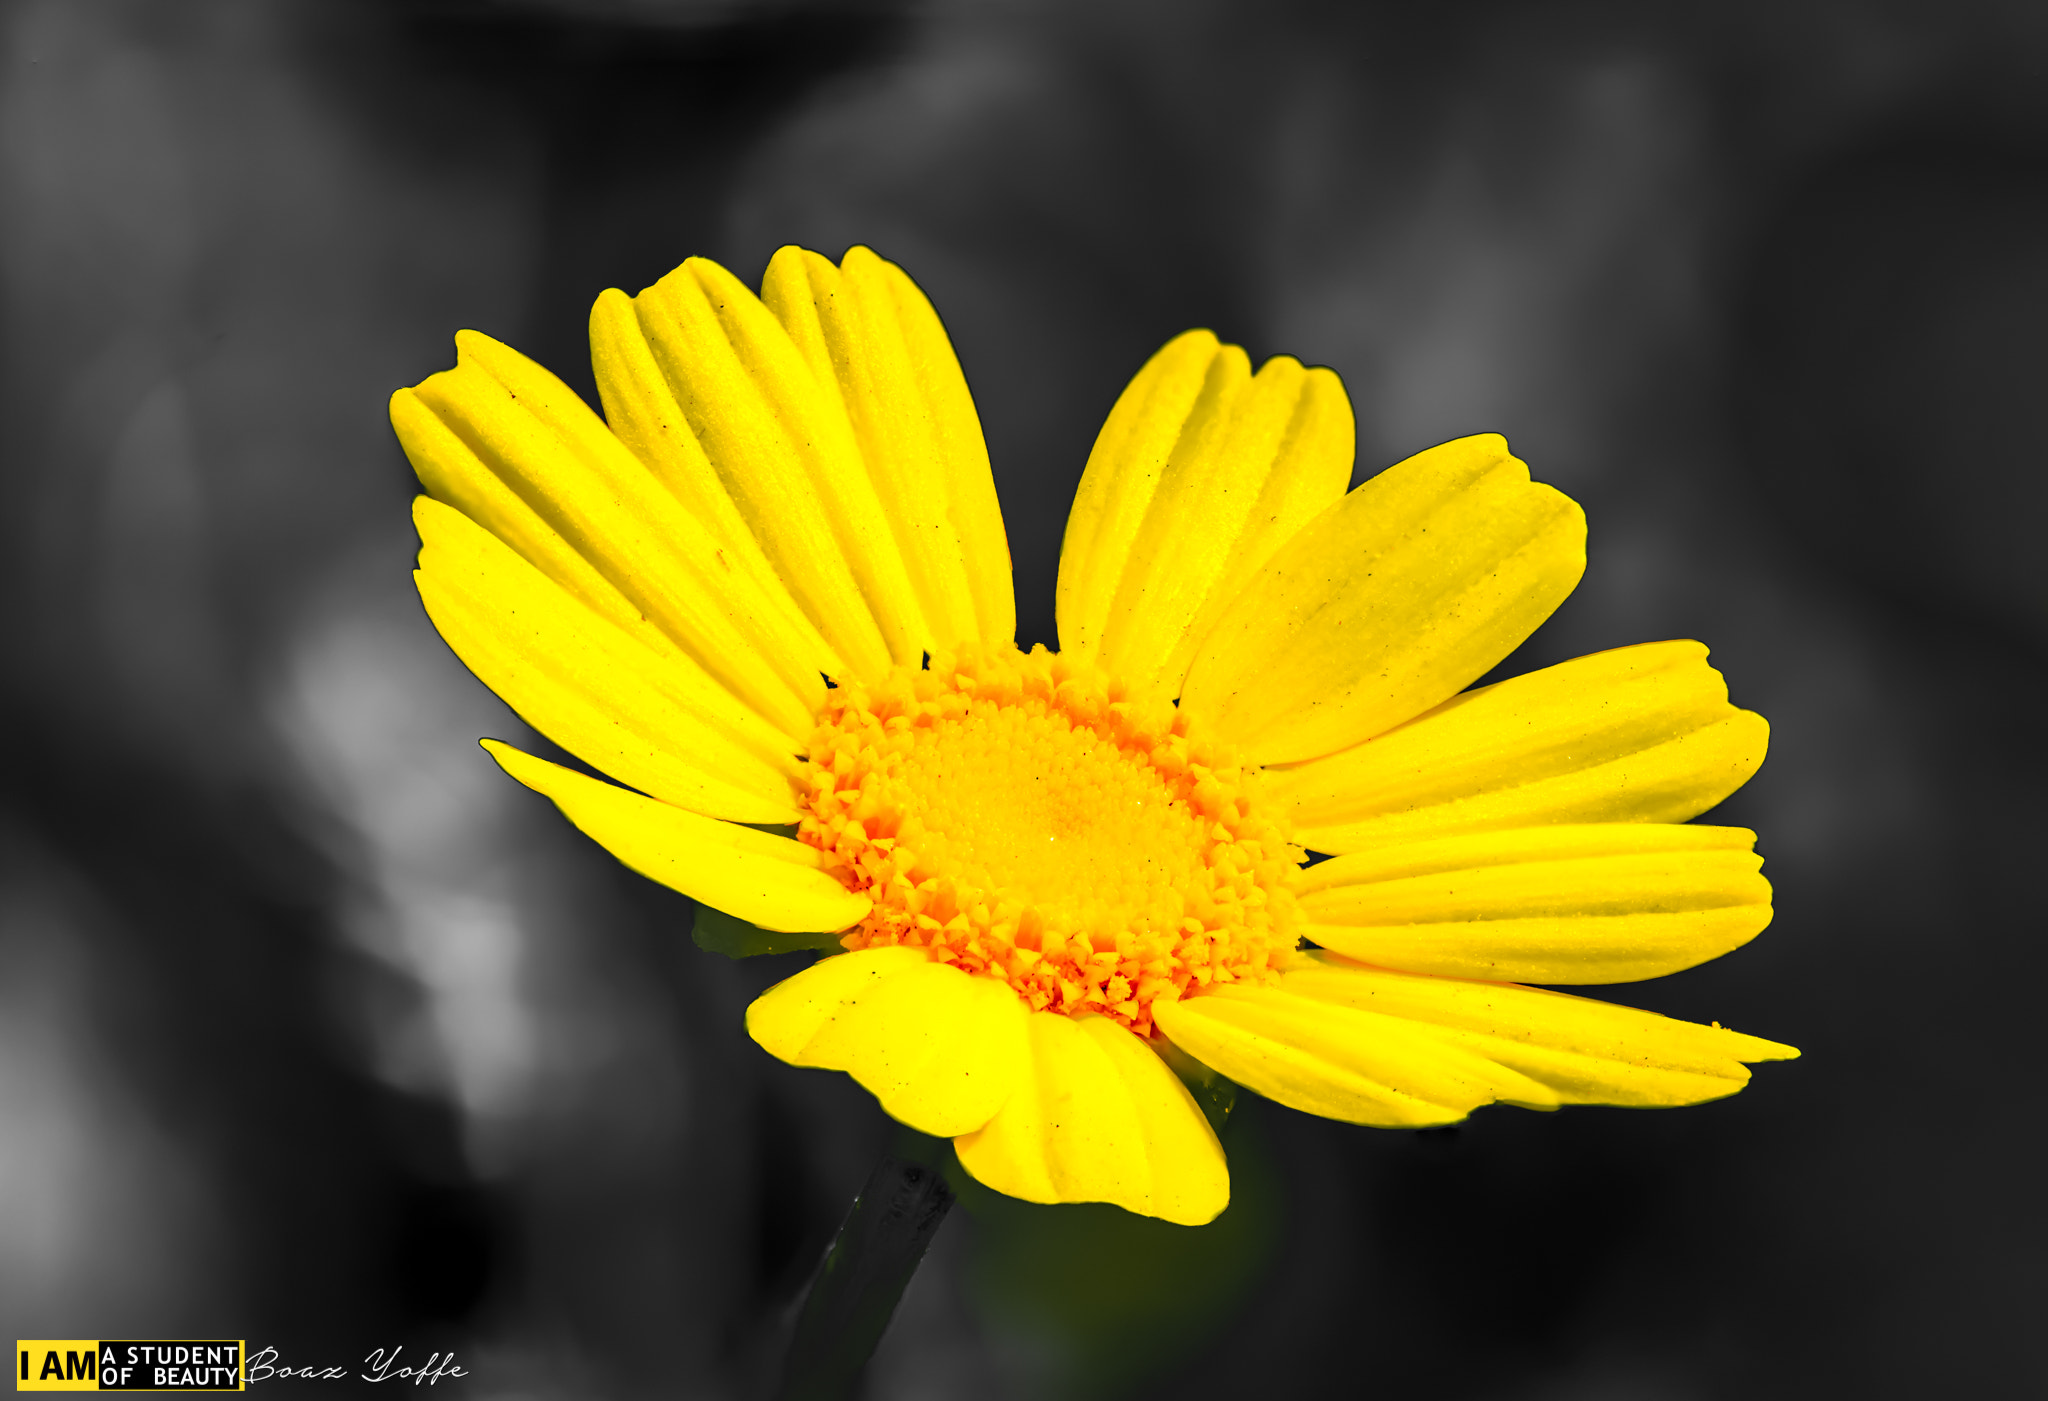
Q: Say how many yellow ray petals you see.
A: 13